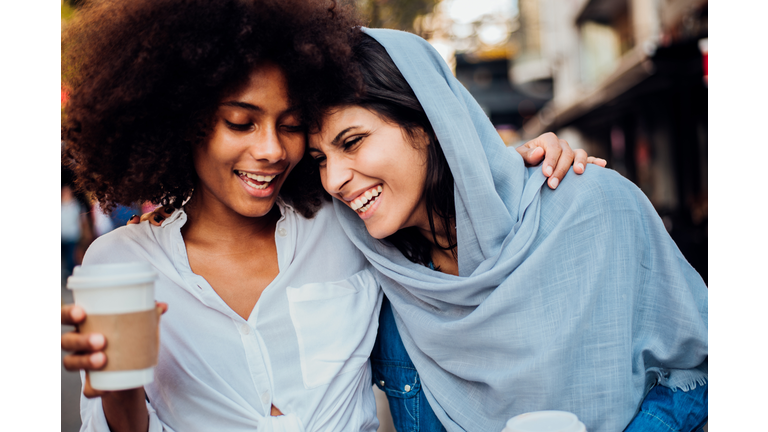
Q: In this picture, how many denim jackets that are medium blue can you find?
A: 1